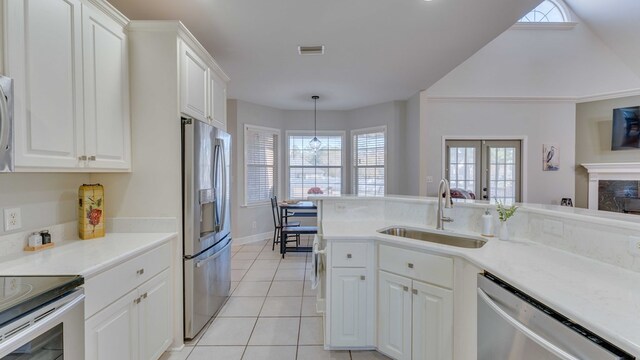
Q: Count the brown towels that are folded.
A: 0